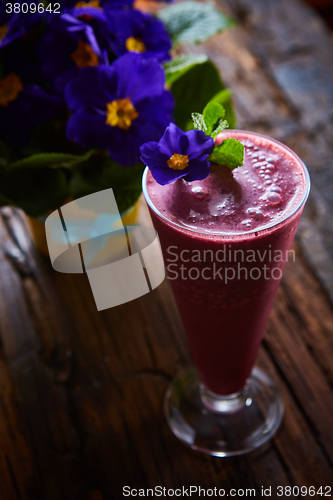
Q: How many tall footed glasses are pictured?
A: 1